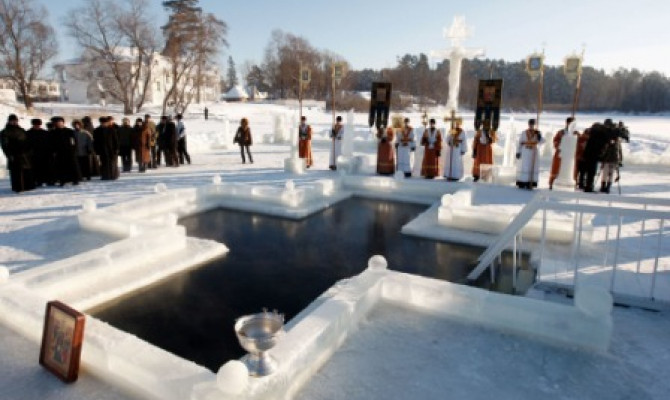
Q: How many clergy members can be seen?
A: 9